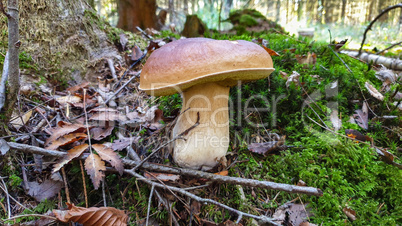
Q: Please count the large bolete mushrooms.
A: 1